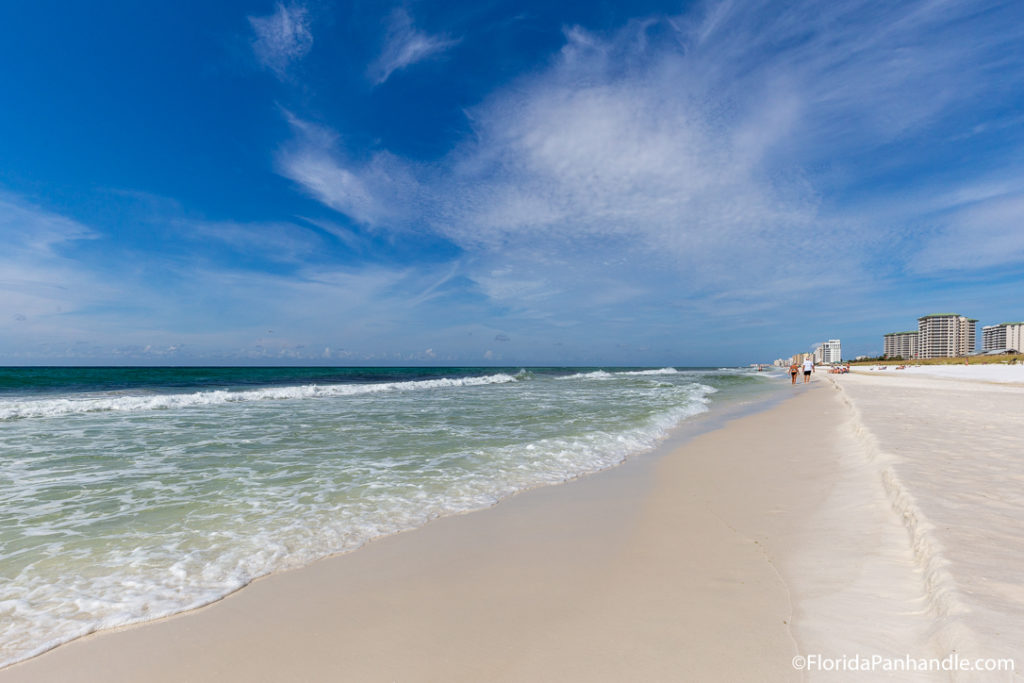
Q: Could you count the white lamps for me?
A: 0